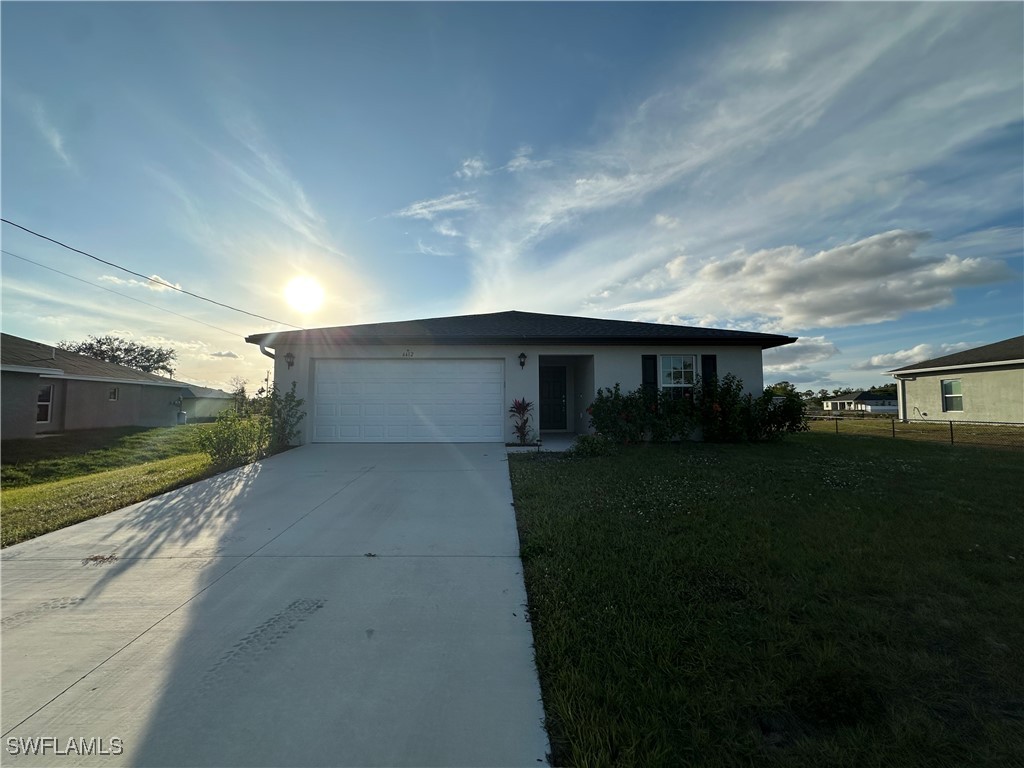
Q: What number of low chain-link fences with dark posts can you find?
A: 1